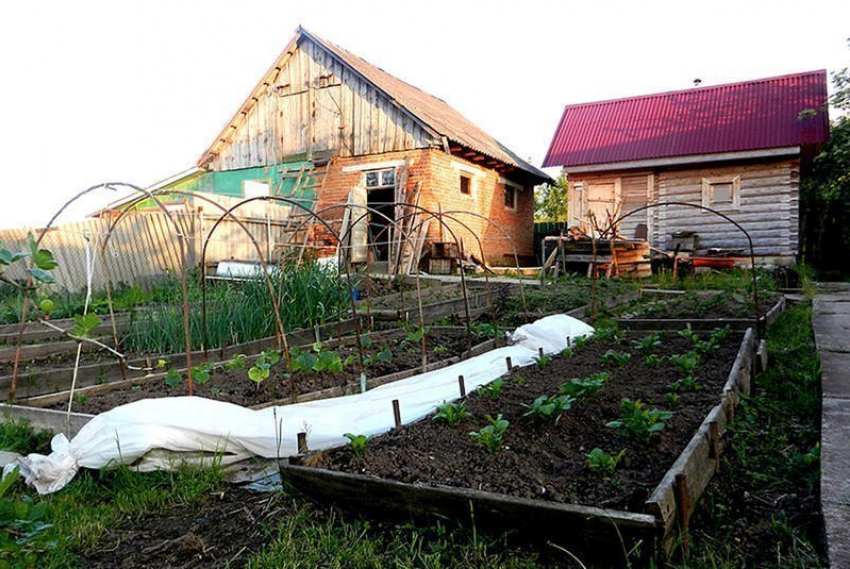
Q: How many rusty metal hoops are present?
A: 8